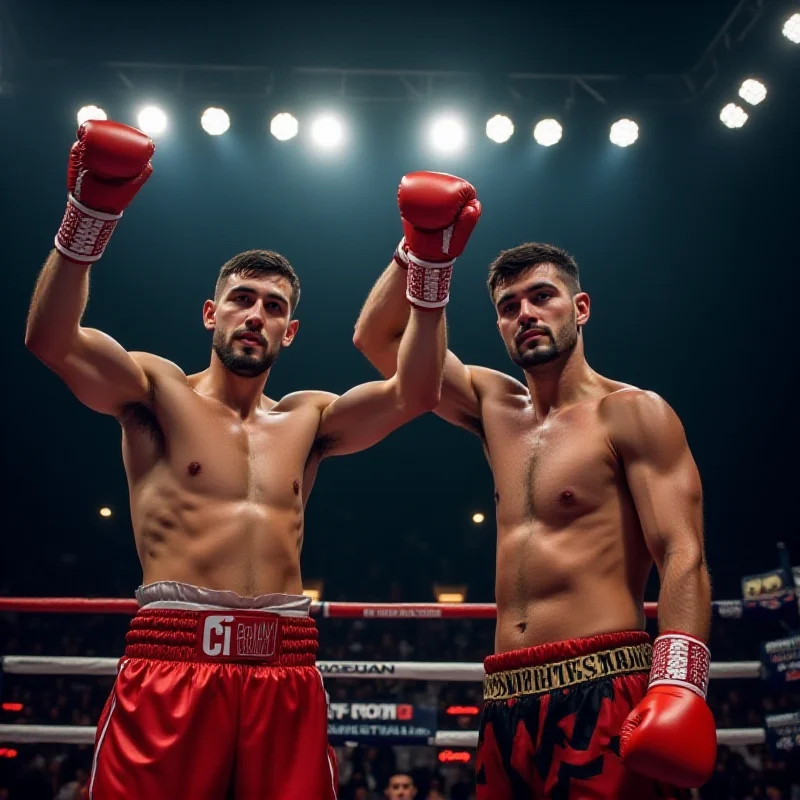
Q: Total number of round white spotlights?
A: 12